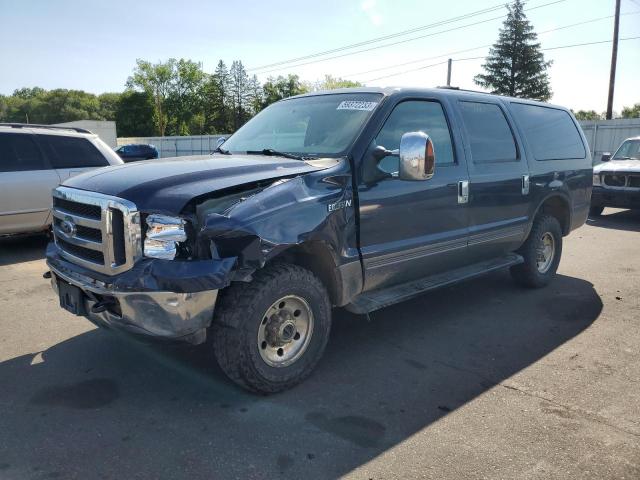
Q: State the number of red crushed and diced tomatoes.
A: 0